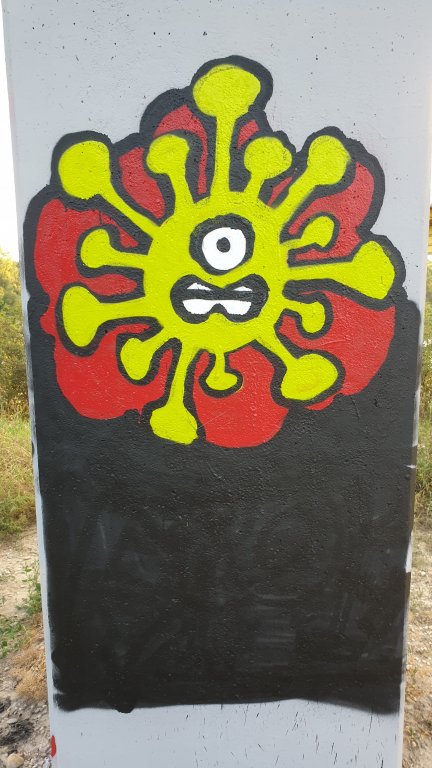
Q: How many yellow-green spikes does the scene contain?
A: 14